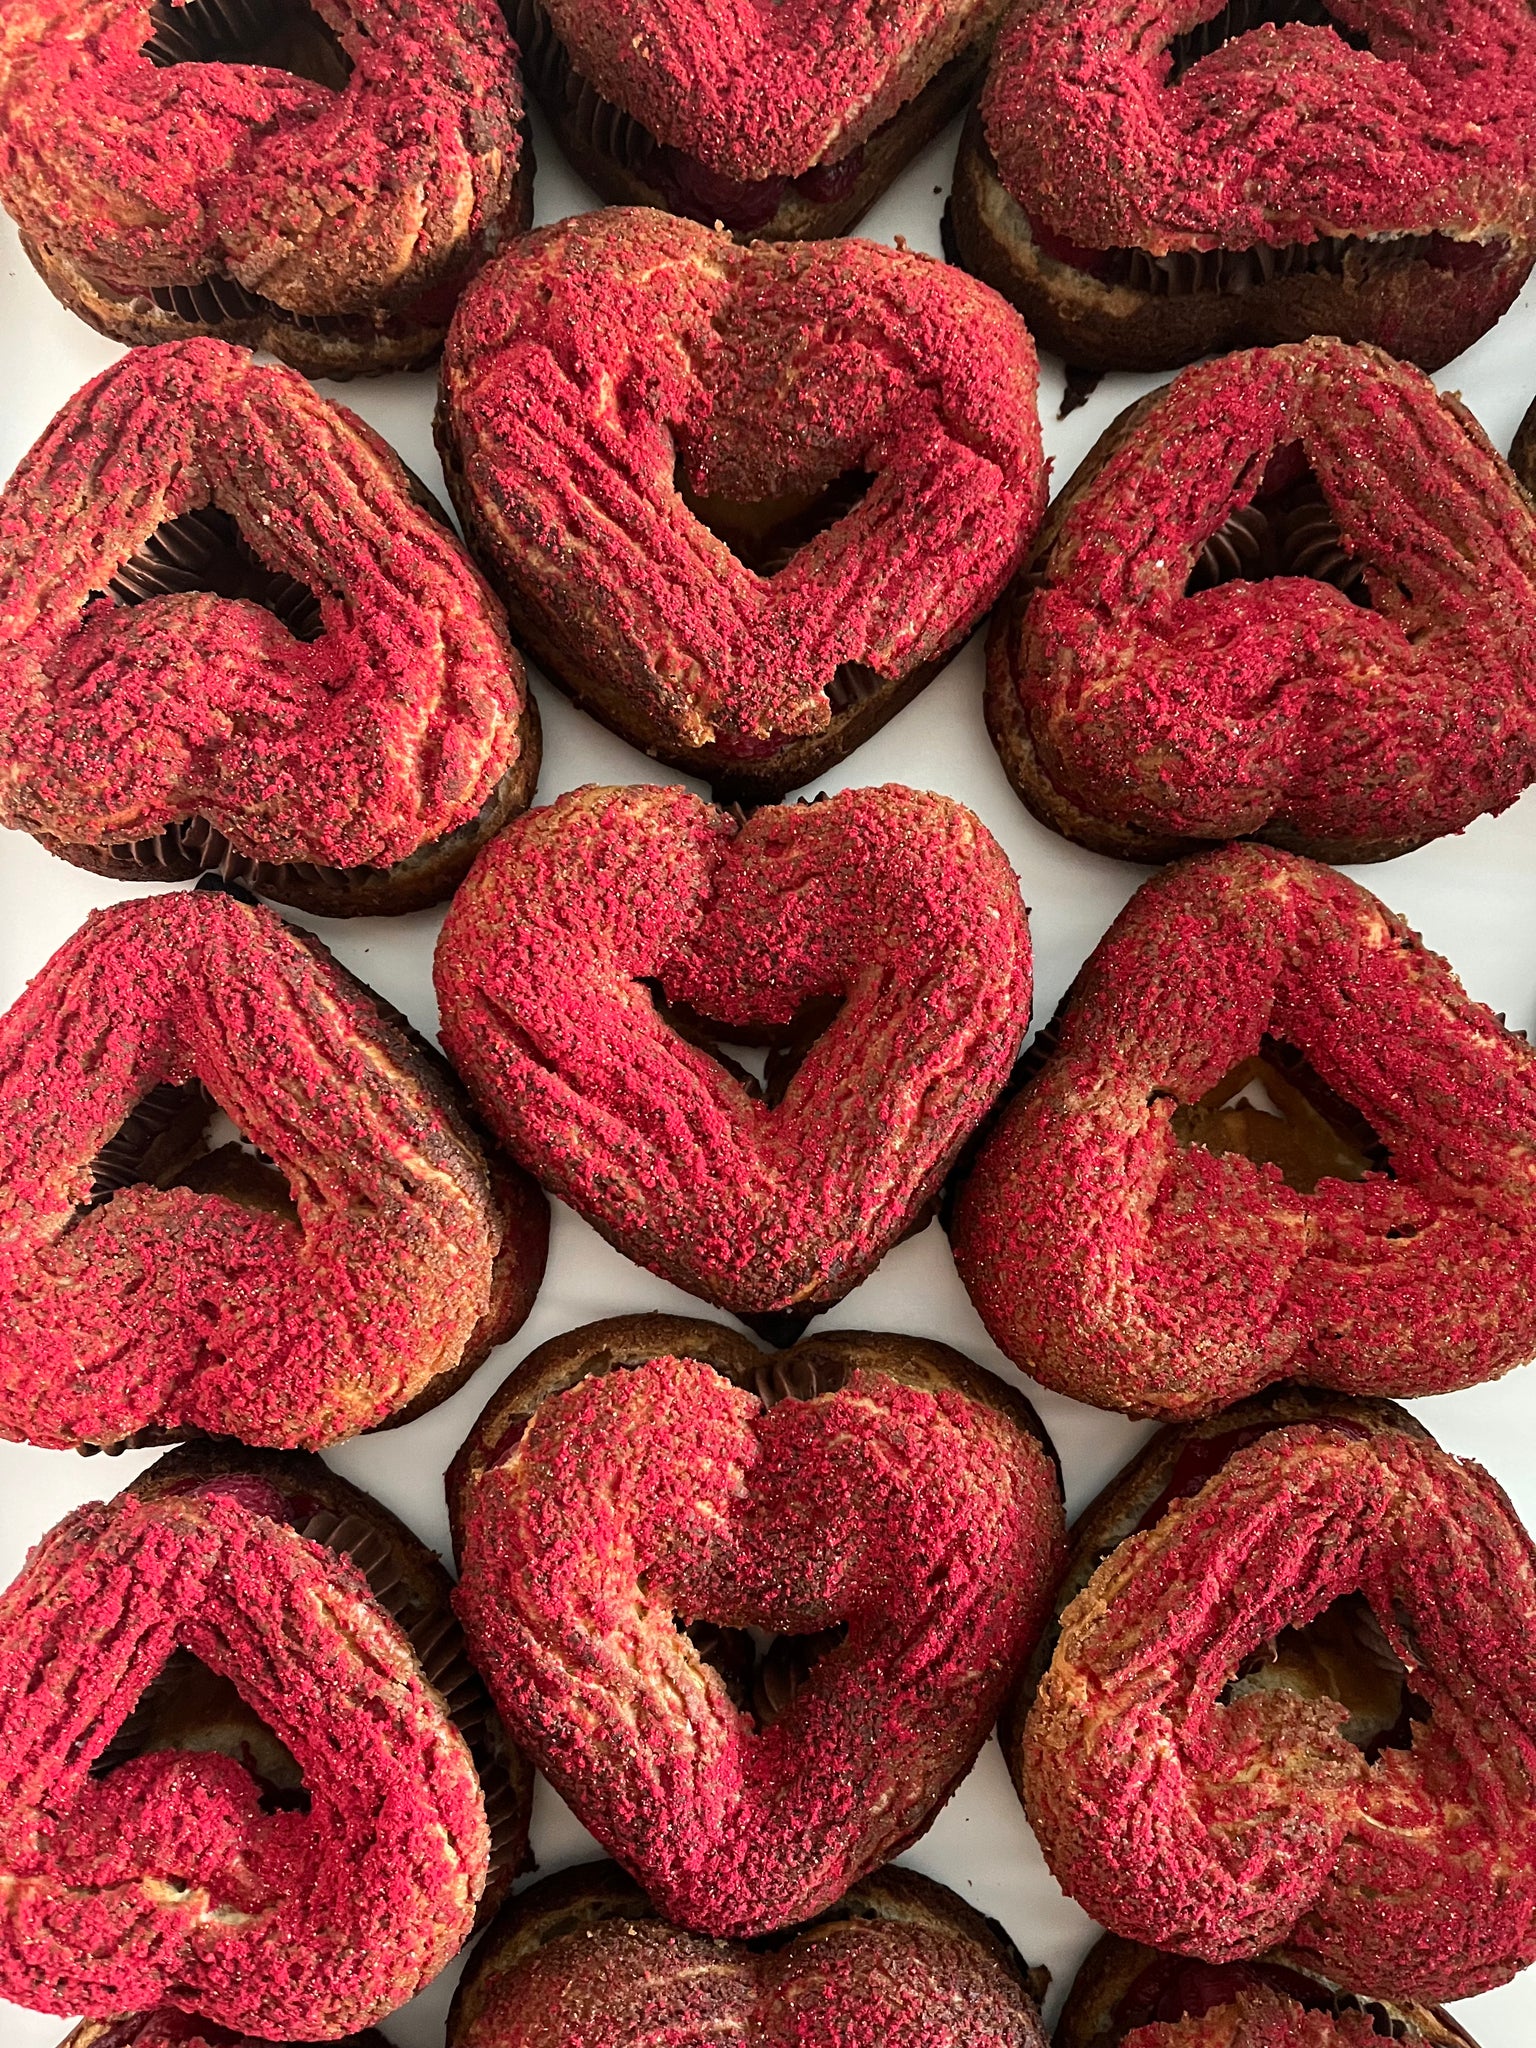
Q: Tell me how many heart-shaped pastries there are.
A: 15